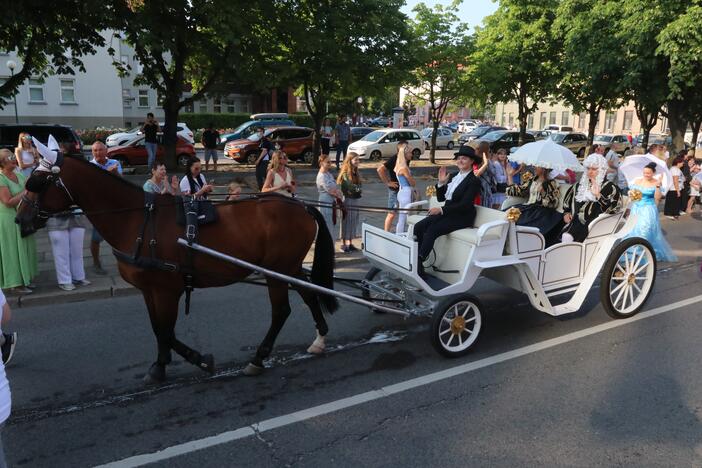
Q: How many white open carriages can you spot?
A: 1